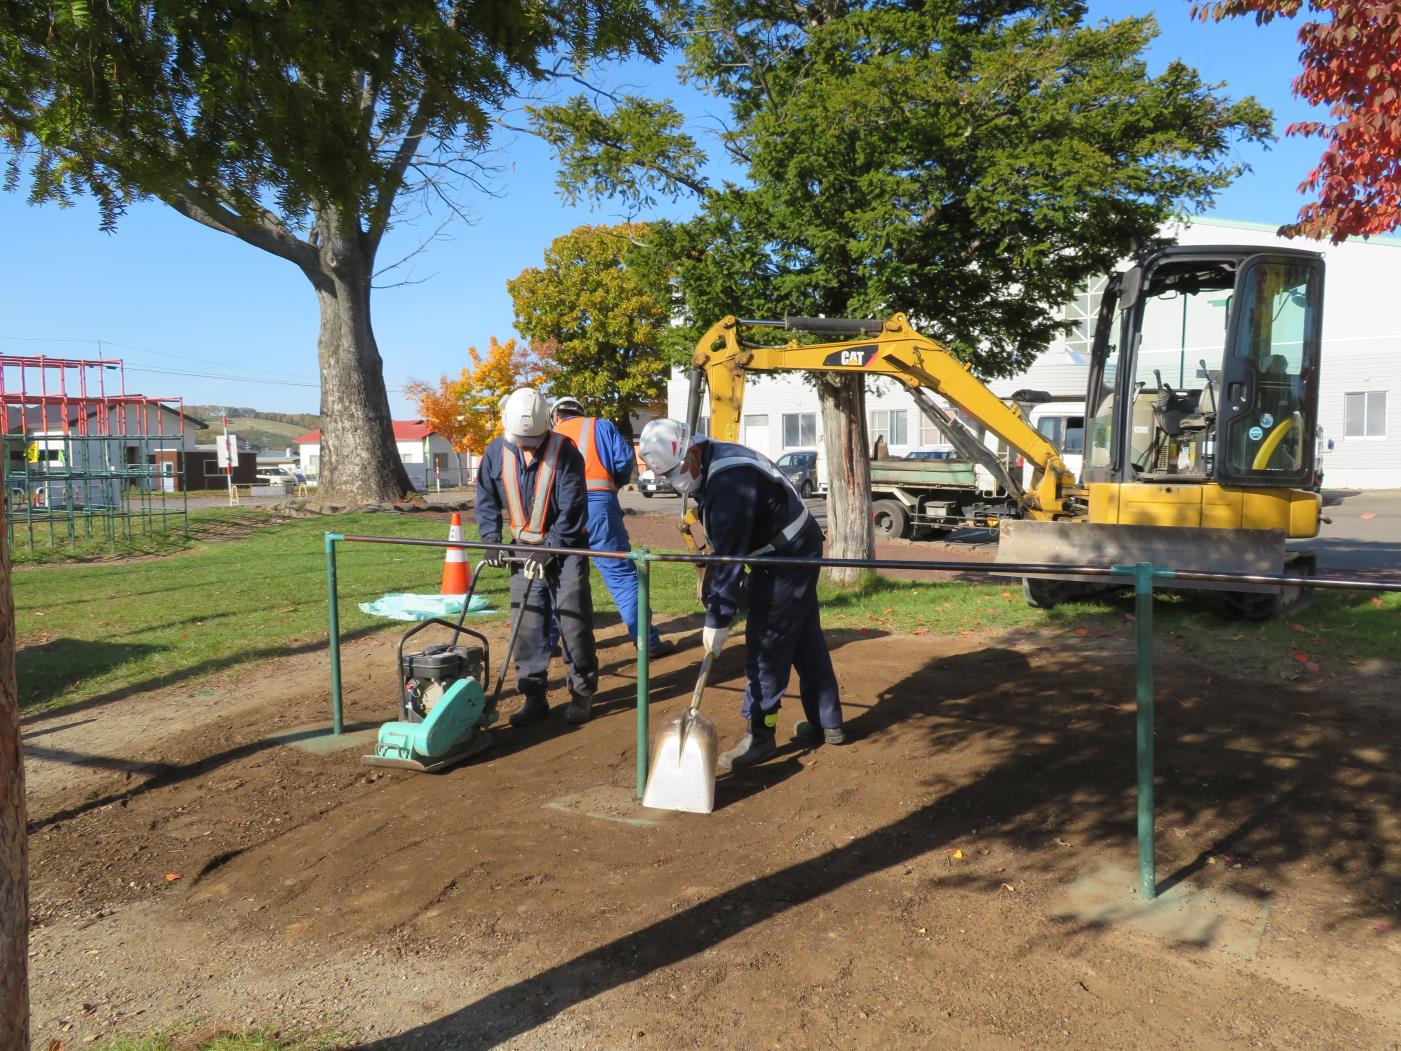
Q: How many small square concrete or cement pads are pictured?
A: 3